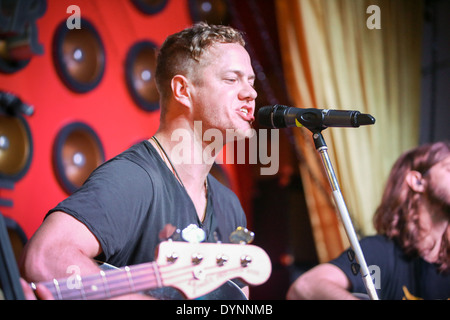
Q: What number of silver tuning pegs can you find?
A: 4